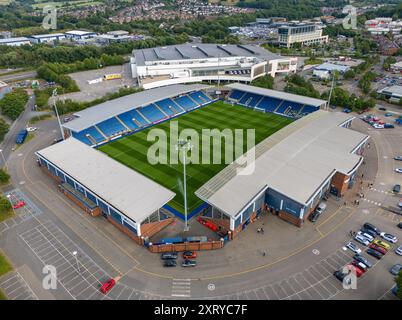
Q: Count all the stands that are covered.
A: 4